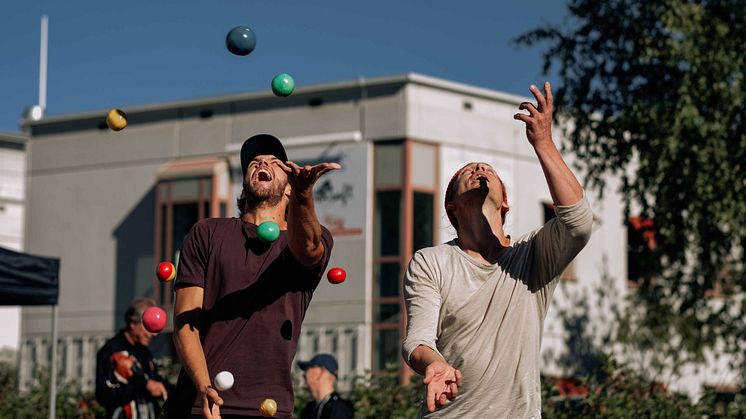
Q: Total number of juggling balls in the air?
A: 9